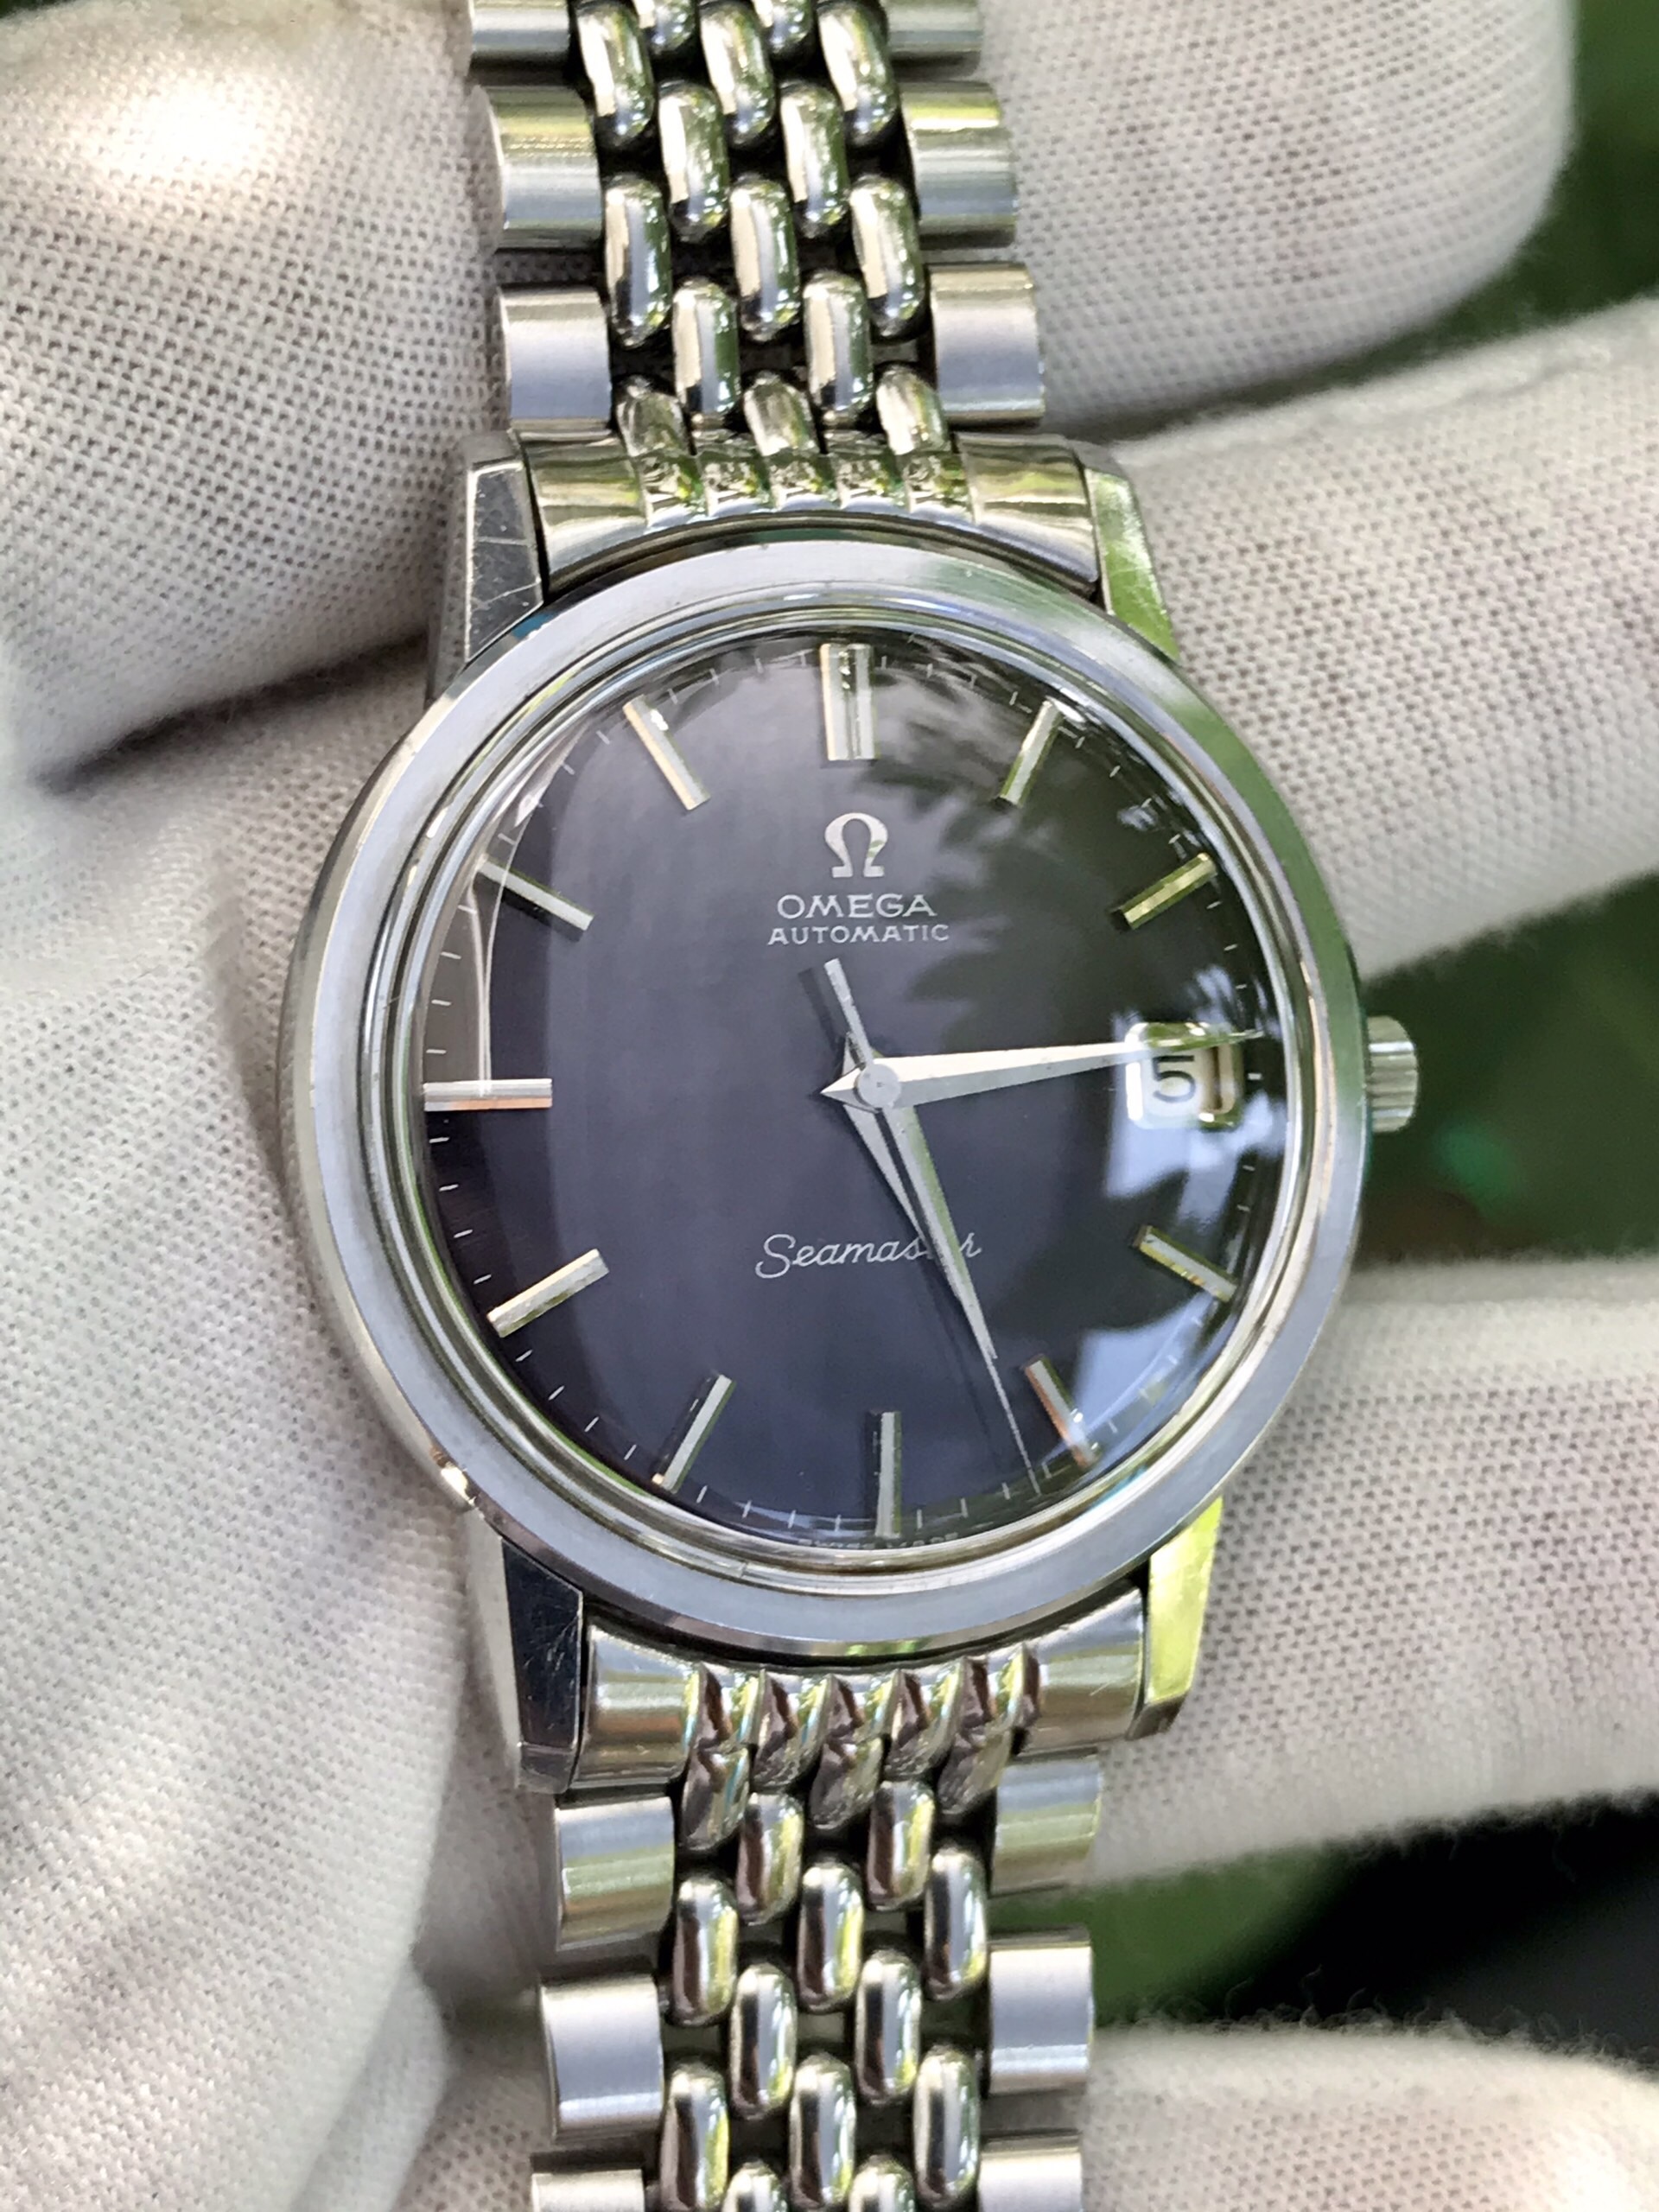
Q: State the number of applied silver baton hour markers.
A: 11